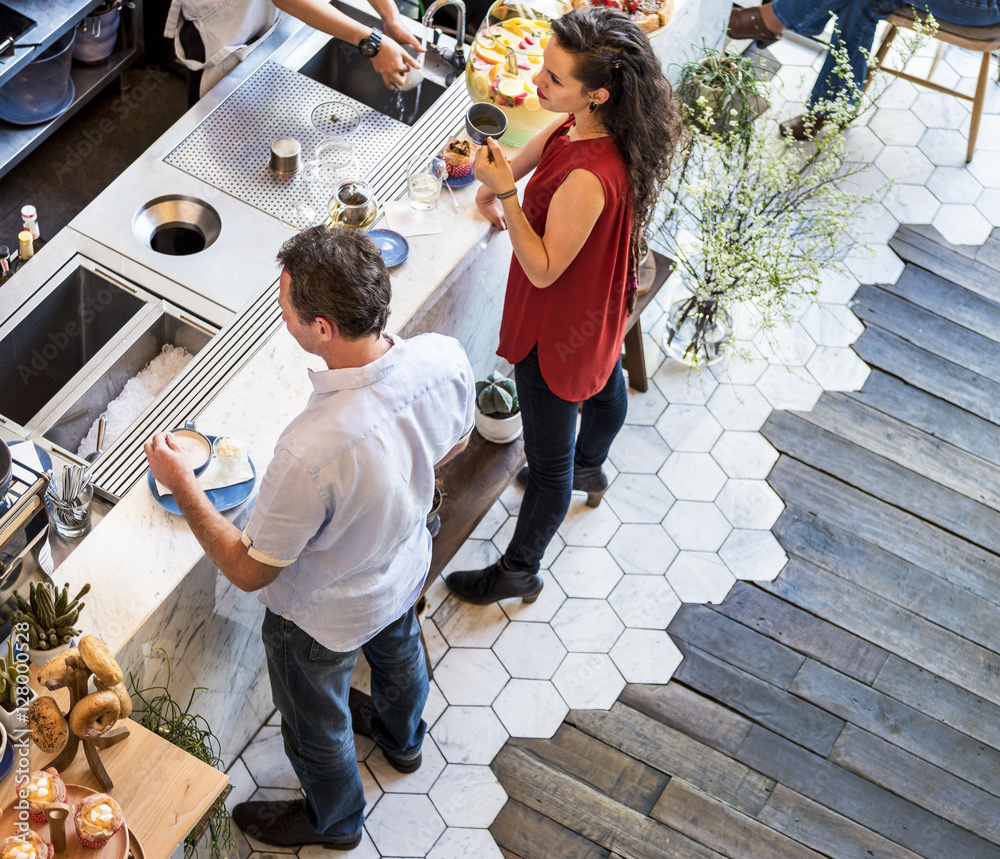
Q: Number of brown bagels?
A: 5